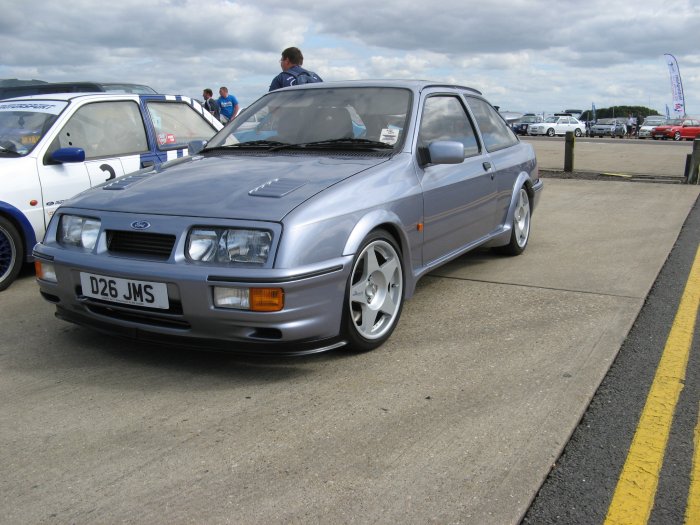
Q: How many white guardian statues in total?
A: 0